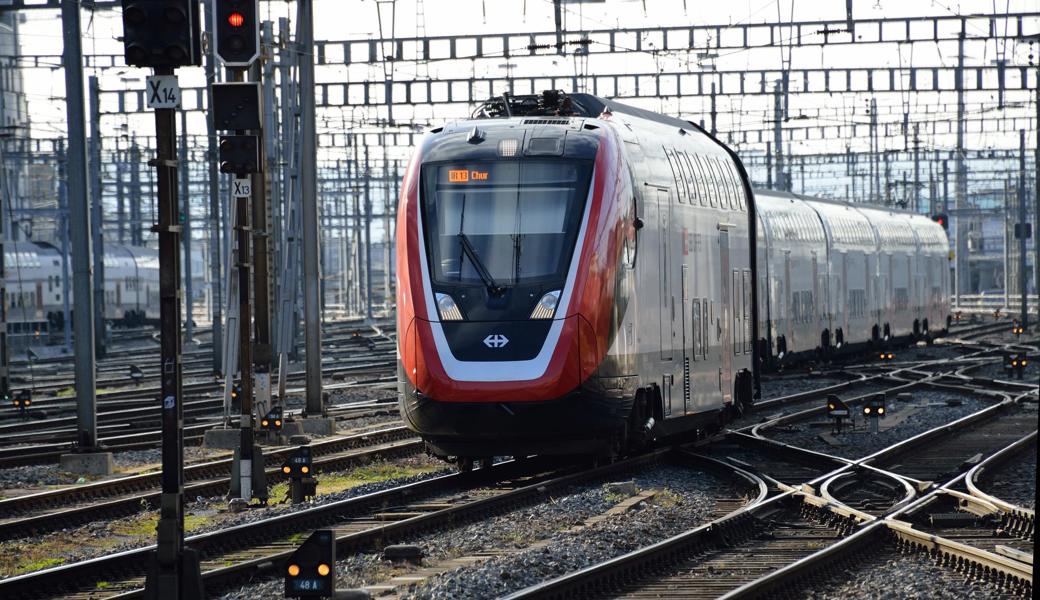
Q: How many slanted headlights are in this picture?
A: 2